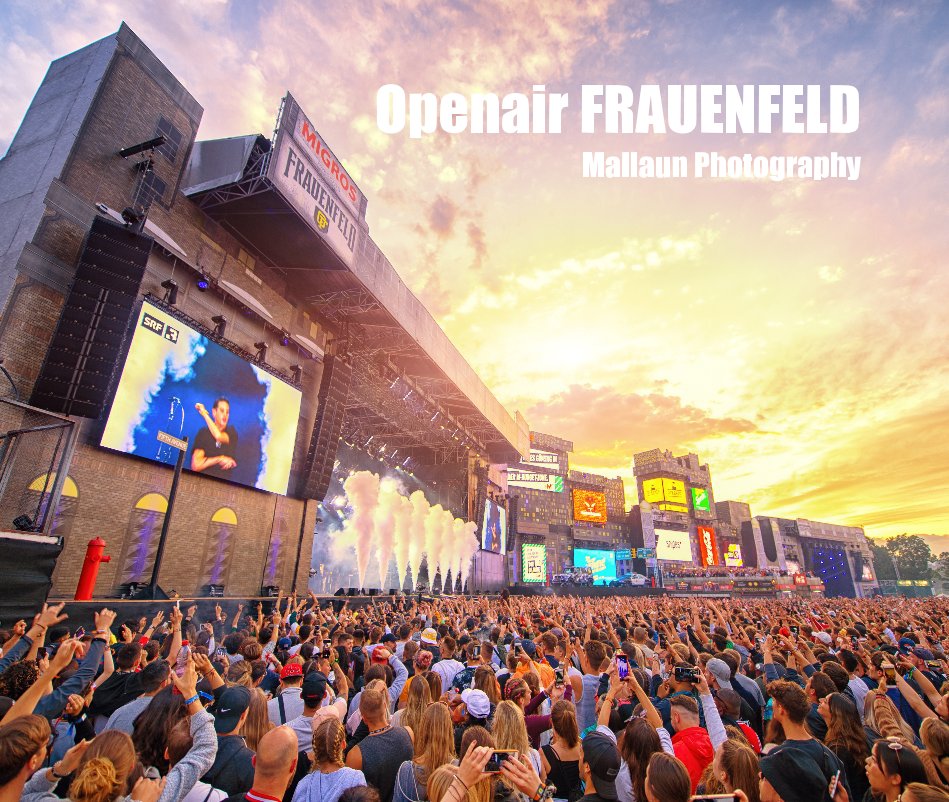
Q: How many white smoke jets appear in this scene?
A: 8